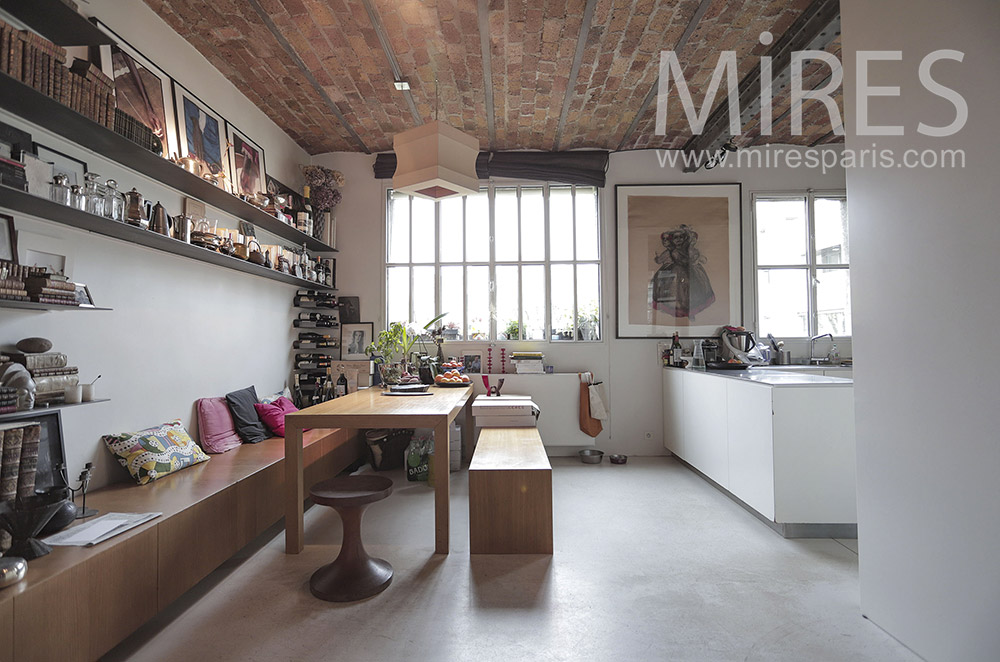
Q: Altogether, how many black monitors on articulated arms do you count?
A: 0